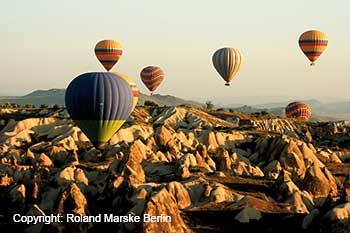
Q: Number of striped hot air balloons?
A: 6